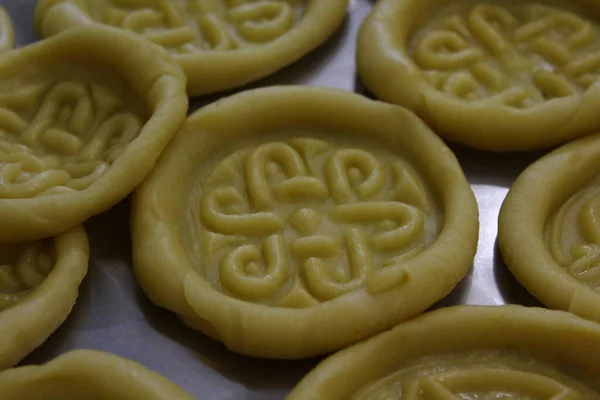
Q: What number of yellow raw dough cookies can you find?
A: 9